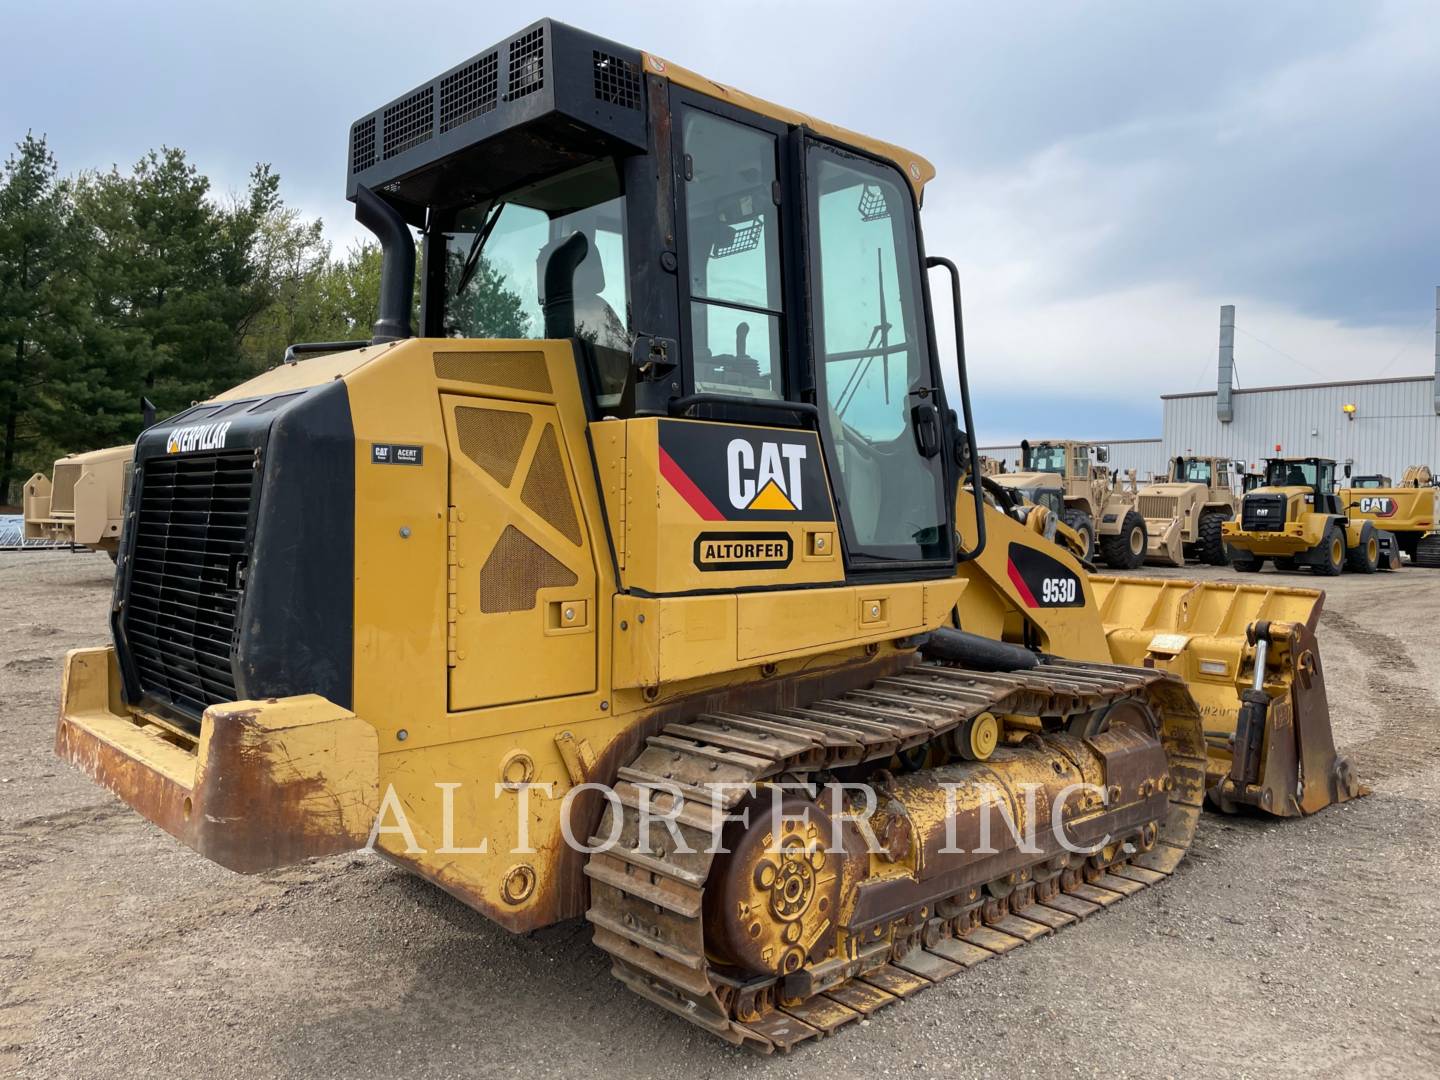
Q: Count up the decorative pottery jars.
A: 0